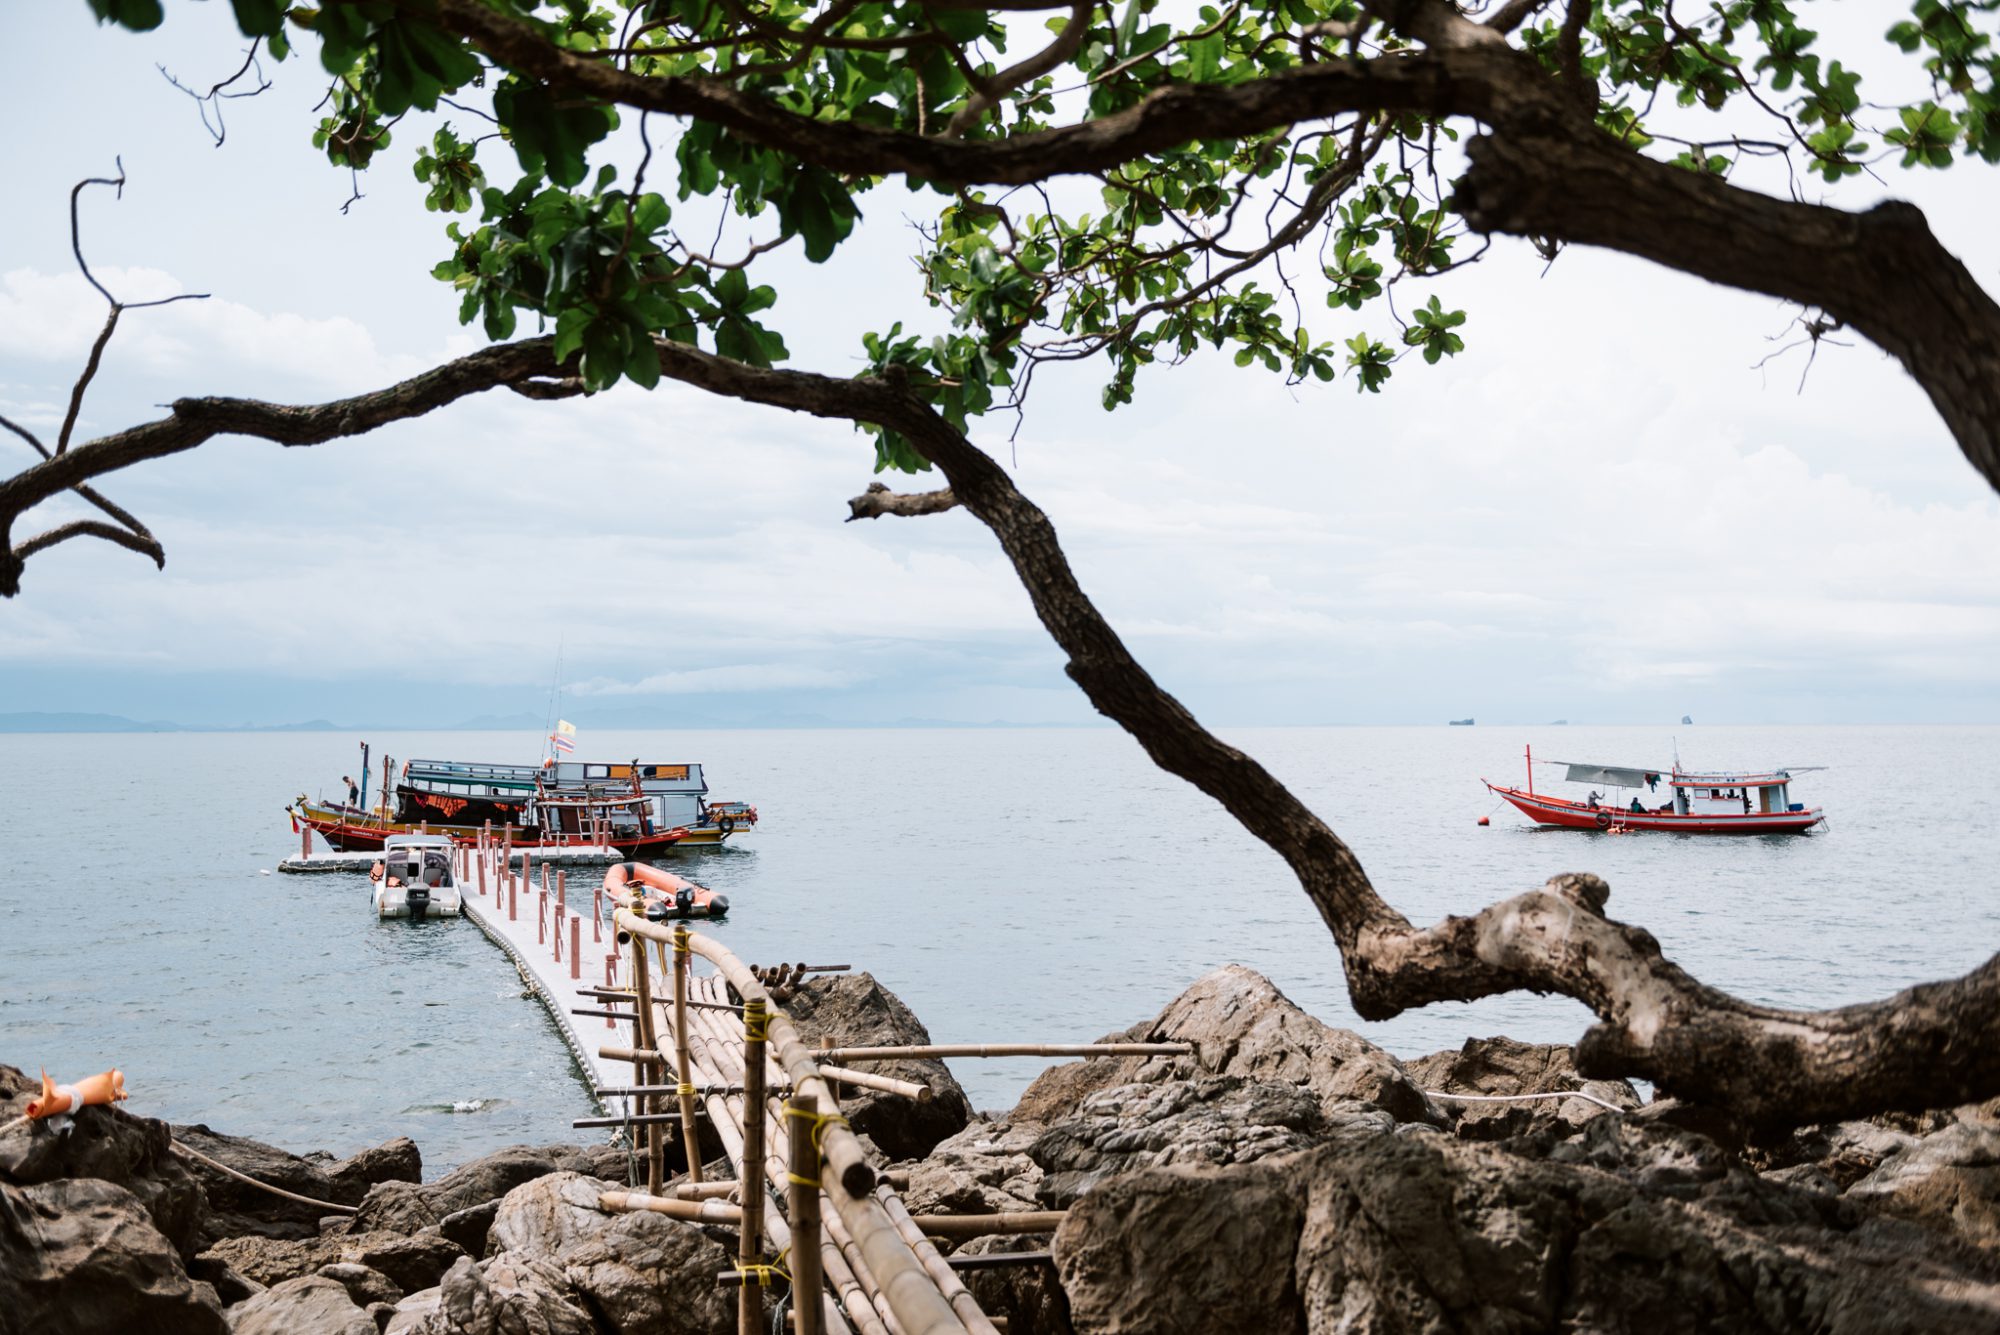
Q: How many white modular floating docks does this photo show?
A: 1